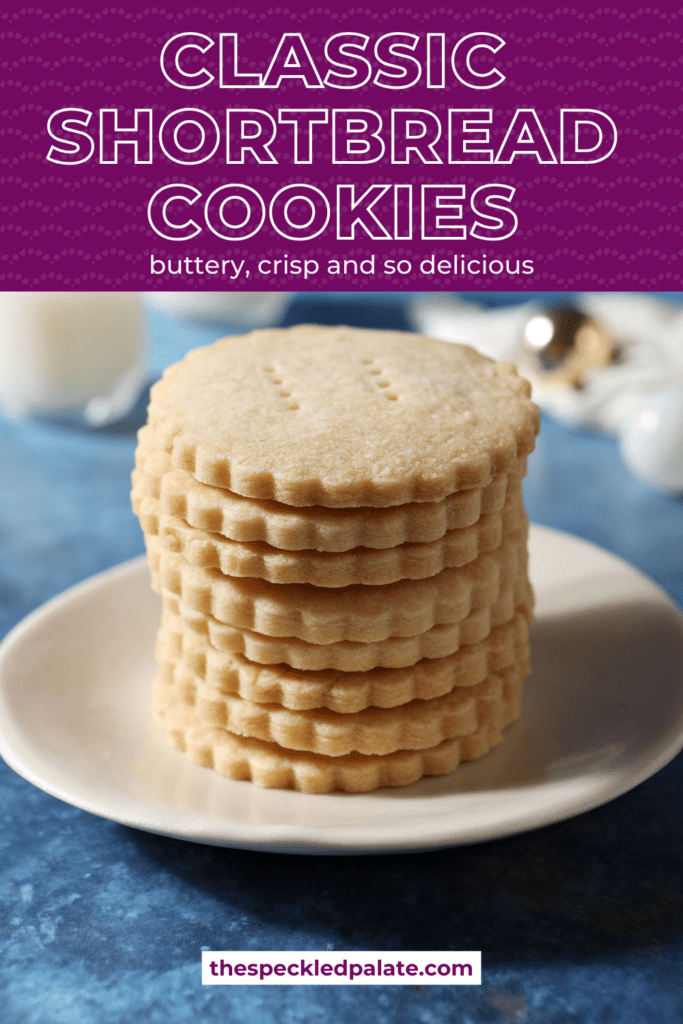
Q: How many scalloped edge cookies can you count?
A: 8